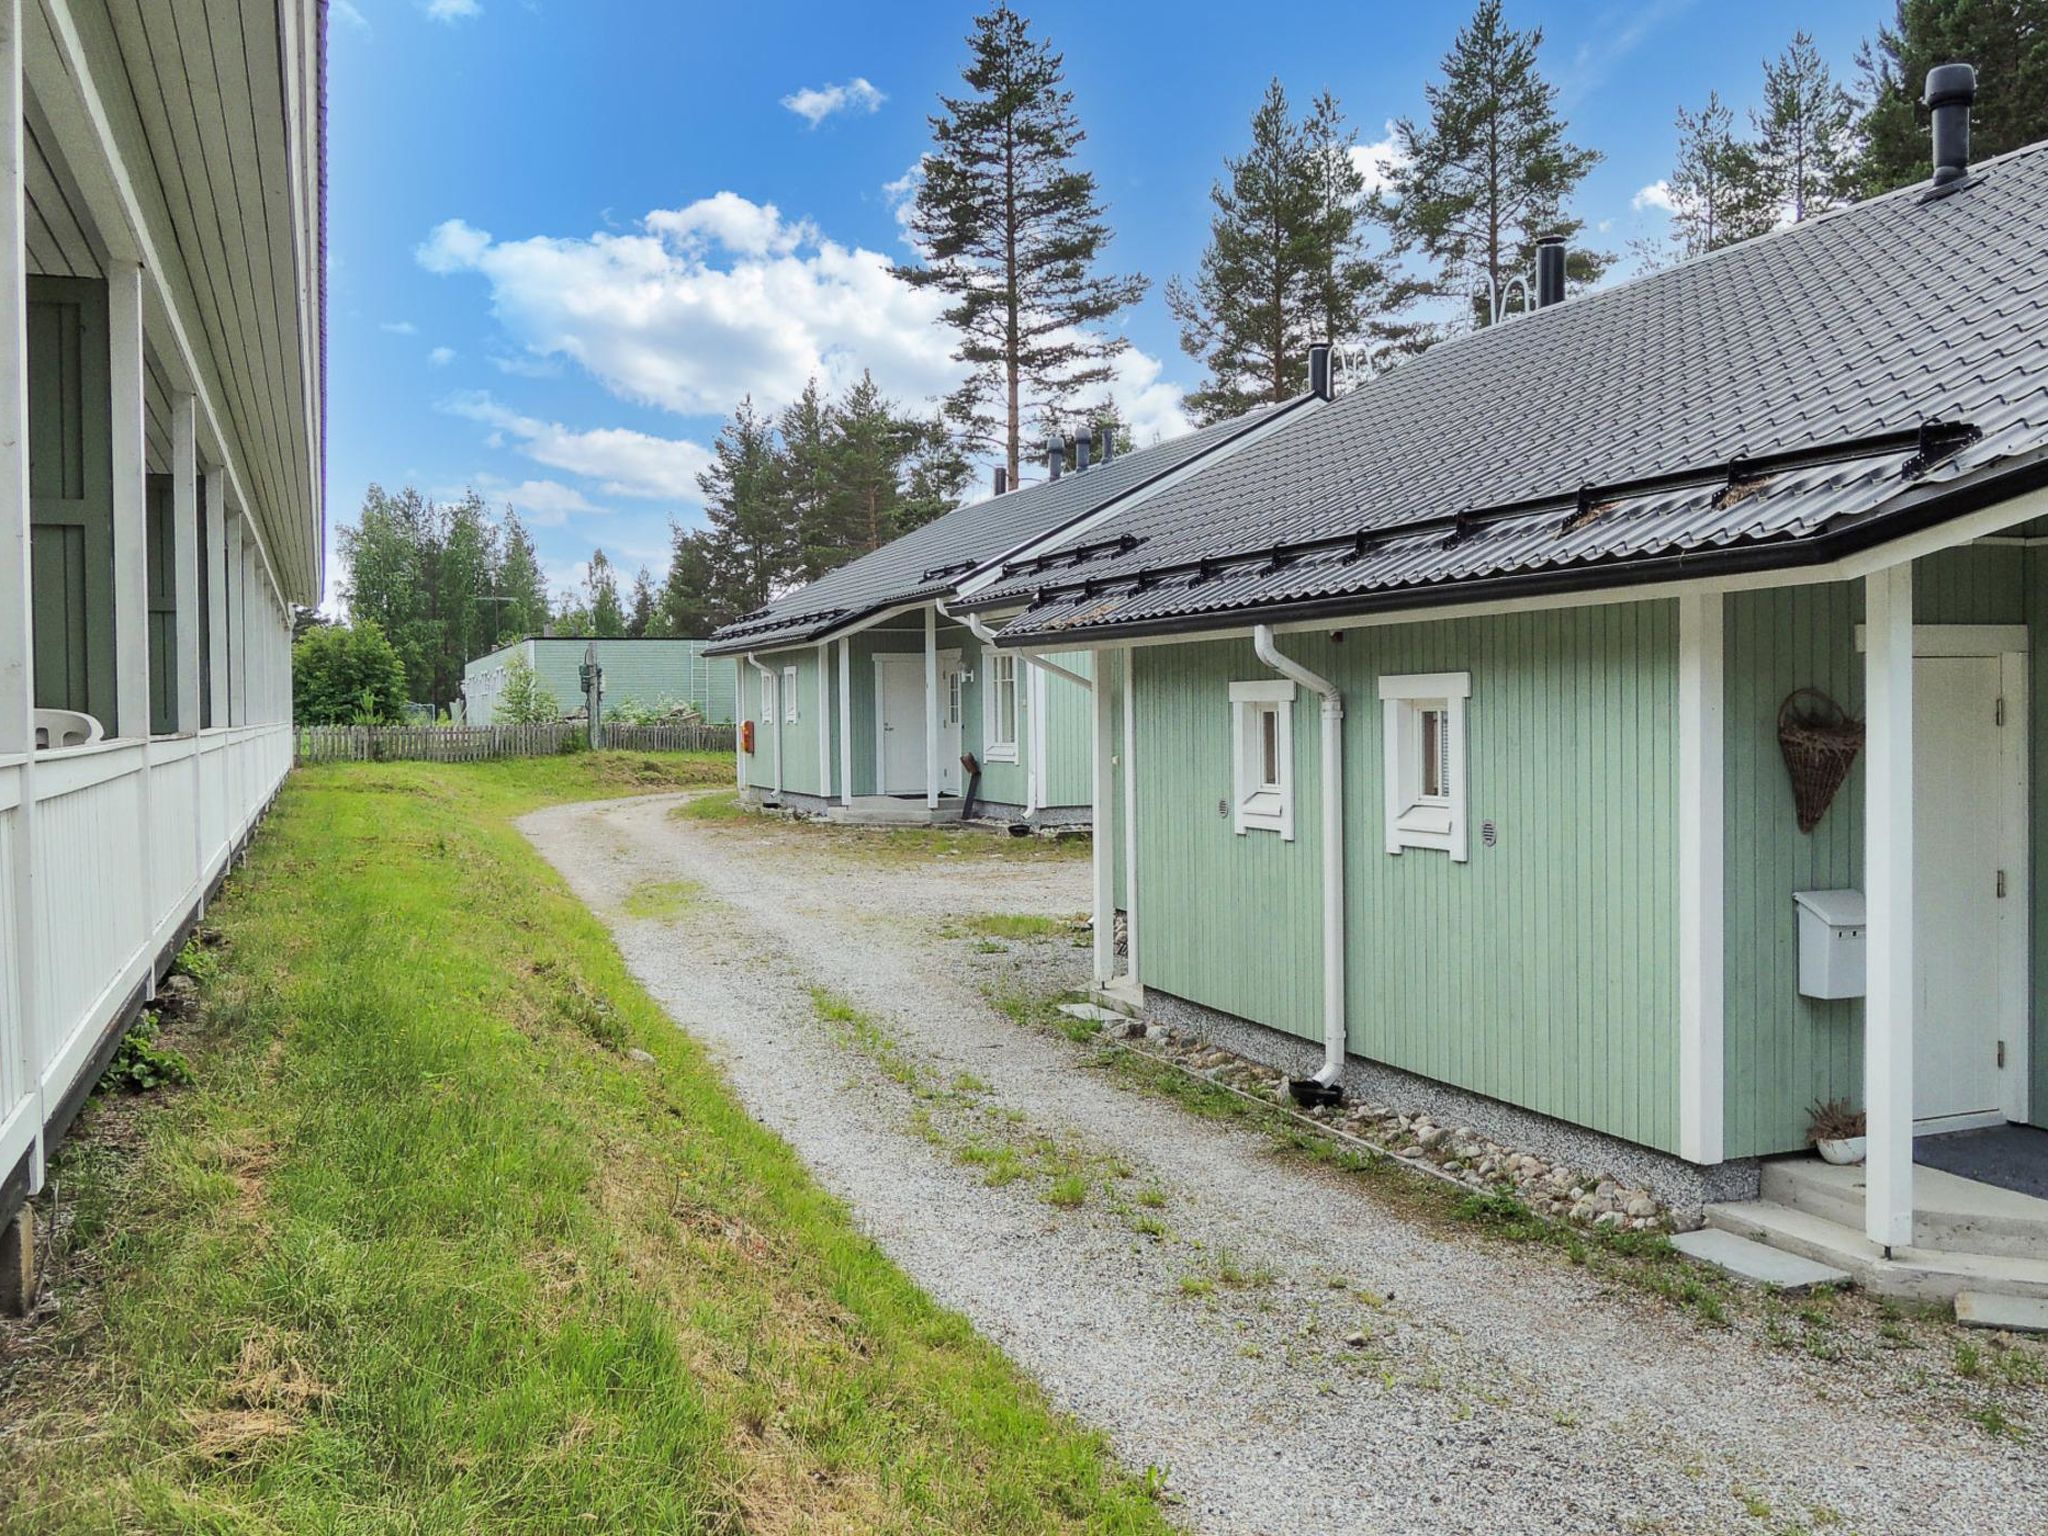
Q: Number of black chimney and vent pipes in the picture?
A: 7